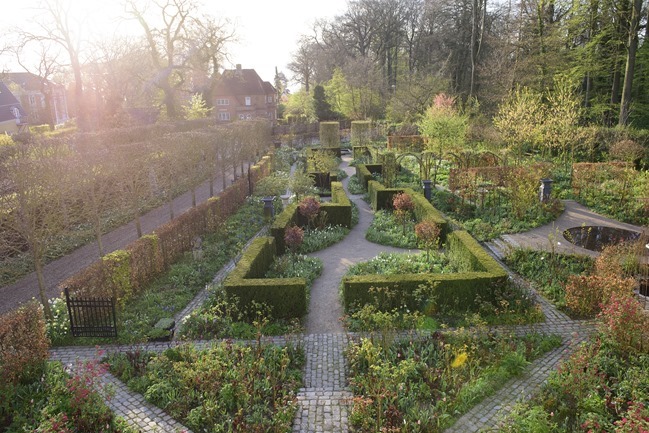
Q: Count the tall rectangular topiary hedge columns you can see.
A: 2